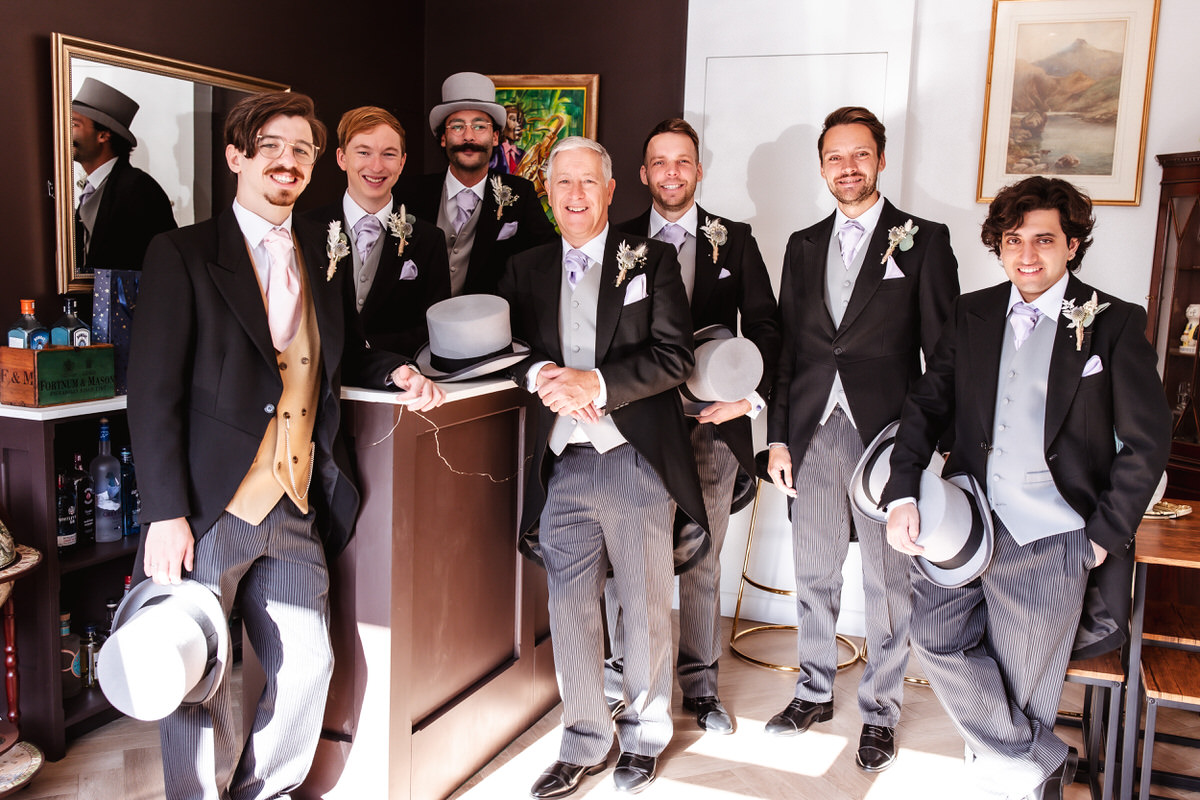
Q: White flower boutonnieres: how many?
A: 7